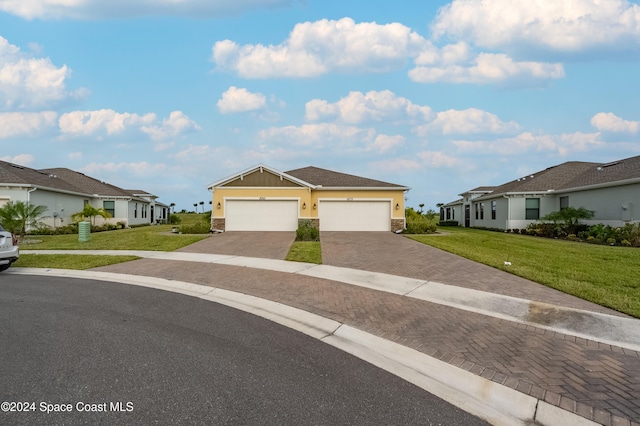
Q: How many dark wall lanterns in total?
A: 4